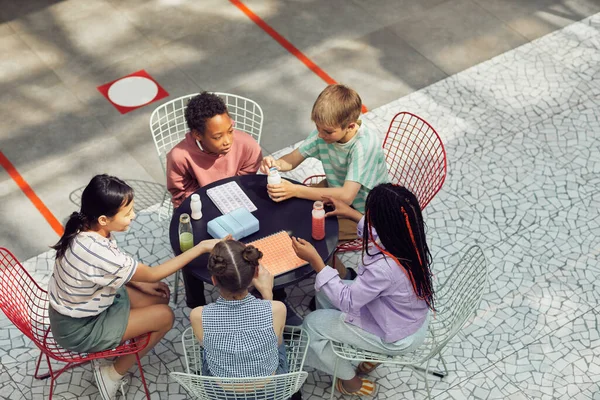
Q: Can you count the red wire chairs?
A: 2